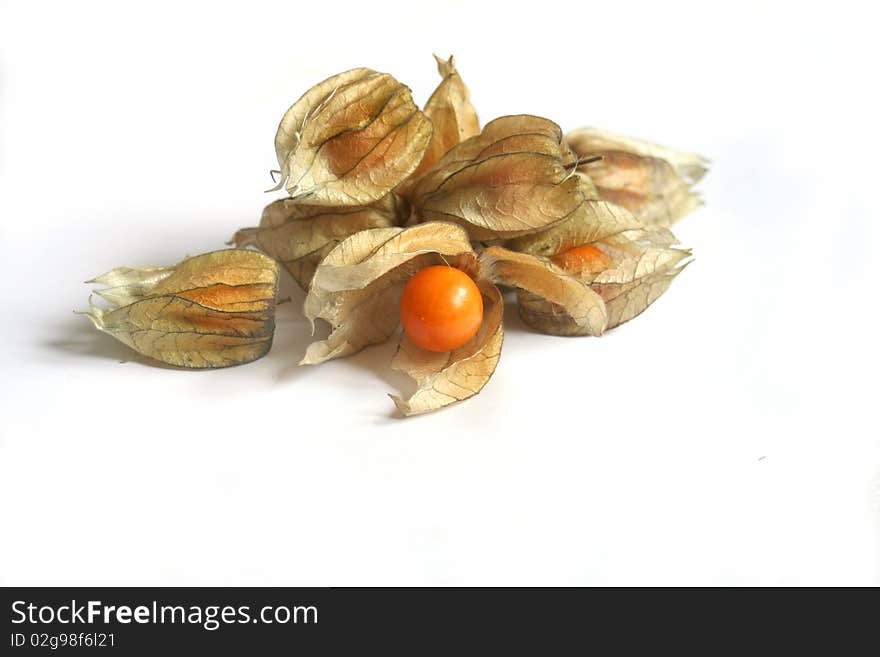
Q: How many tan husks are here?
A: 8